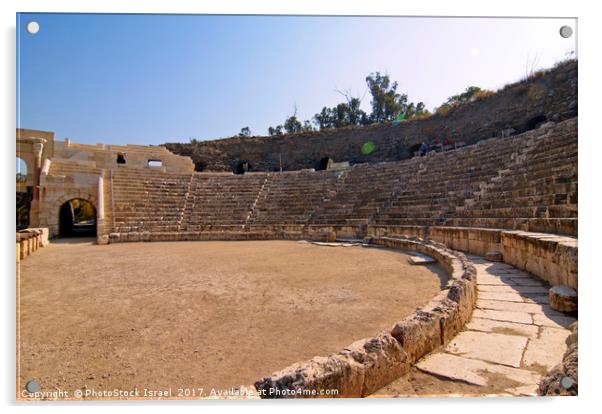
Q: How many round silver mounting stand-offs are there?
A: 4